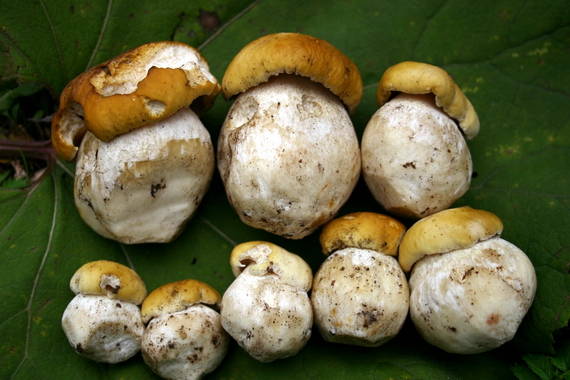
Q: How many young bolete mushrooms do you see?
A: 8